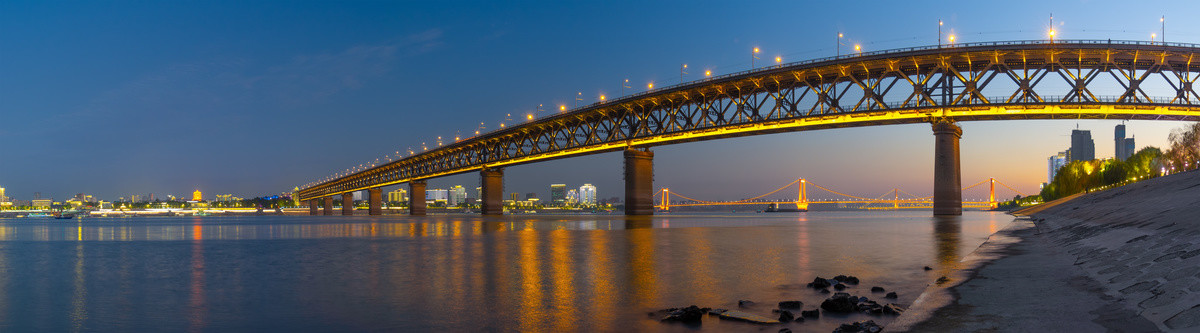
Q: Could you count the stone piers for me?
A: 8